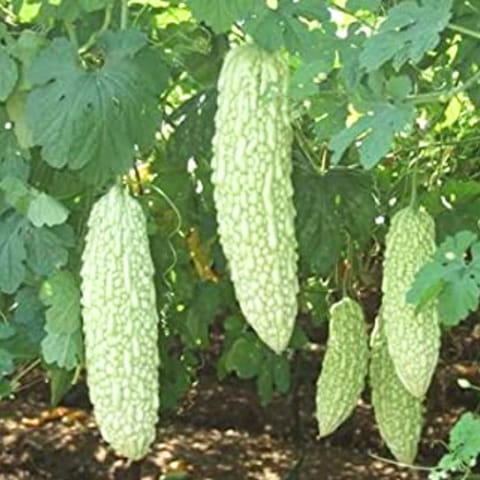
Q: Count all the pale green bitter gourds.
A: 5